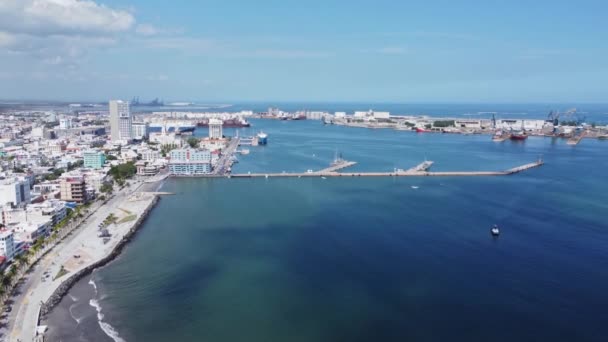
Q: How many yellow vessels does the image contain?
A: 0